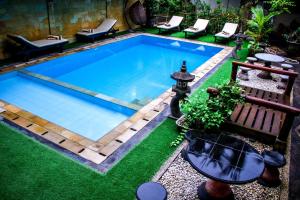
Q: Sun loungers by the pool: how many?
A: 5